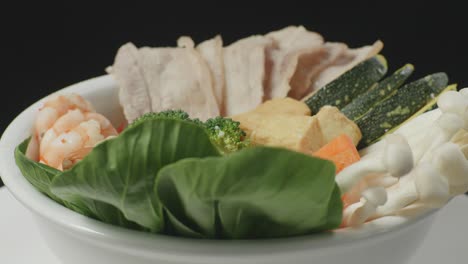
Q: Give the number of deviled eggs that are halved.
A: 0